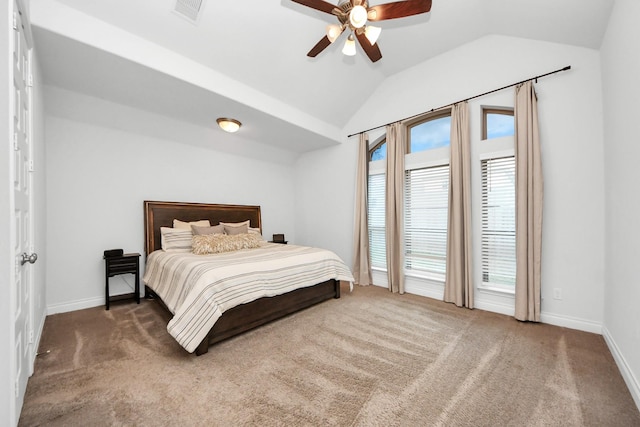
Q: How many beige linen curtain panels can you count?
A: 4